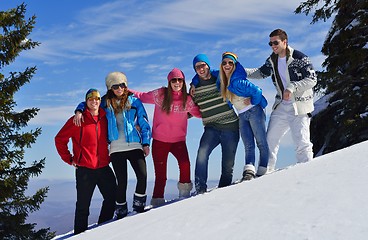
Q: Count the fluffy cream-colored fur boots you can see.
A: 2